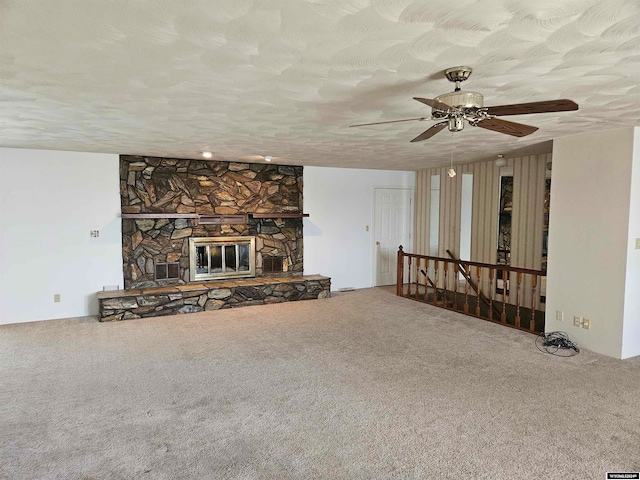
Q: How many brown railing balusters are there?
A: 12